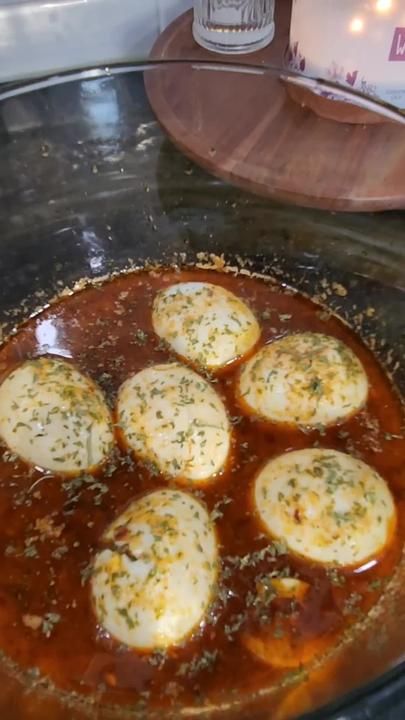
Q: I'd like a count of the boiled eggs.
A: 6